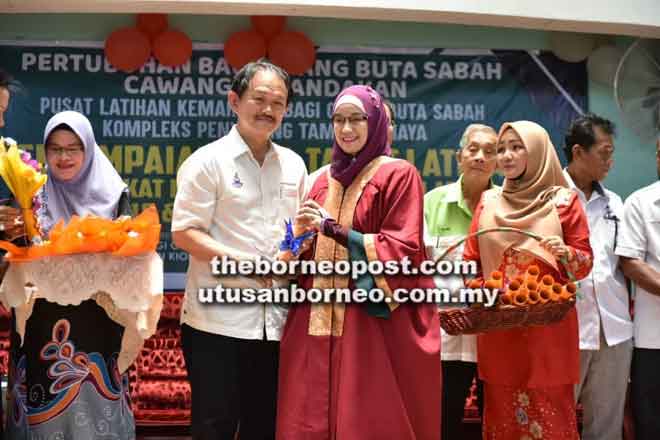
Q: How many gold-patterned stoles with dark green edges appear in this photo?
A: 1